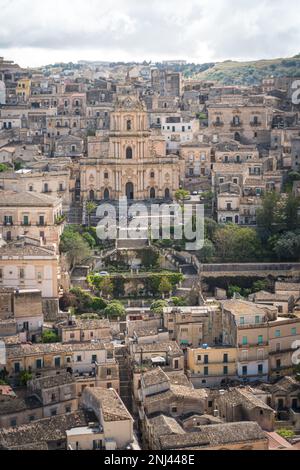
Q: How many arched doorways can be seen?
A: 5